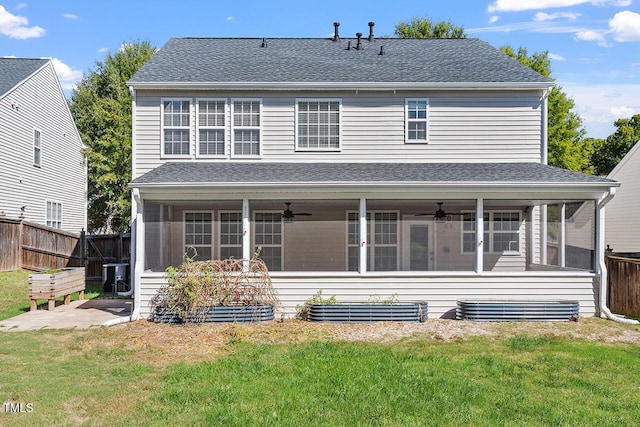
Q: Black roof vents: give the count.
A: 6